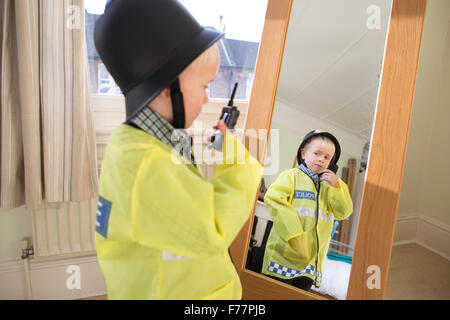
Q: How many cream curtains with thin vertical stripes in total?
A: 1